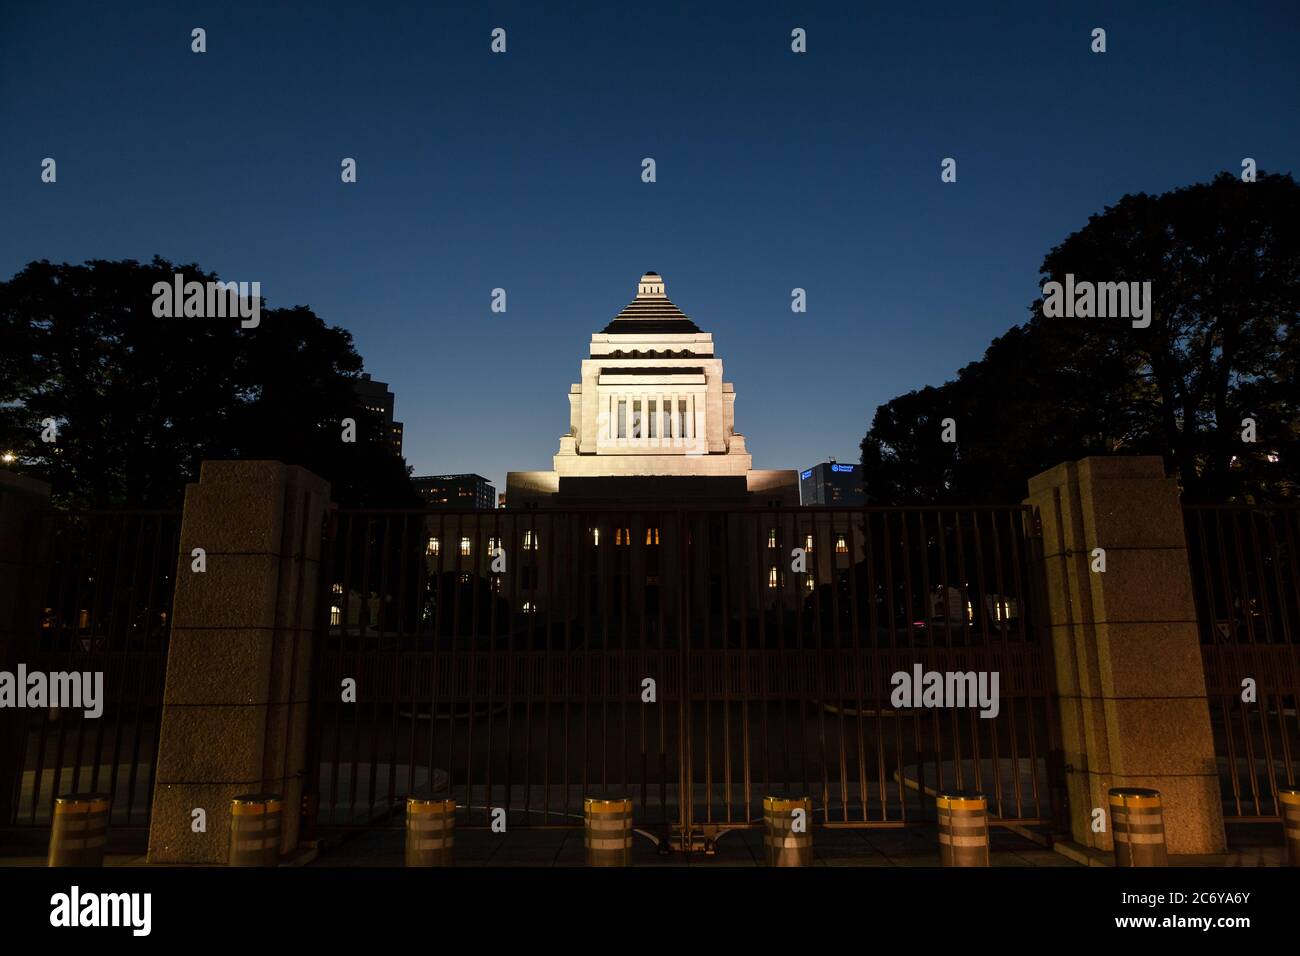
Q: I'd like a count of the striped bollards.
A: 8